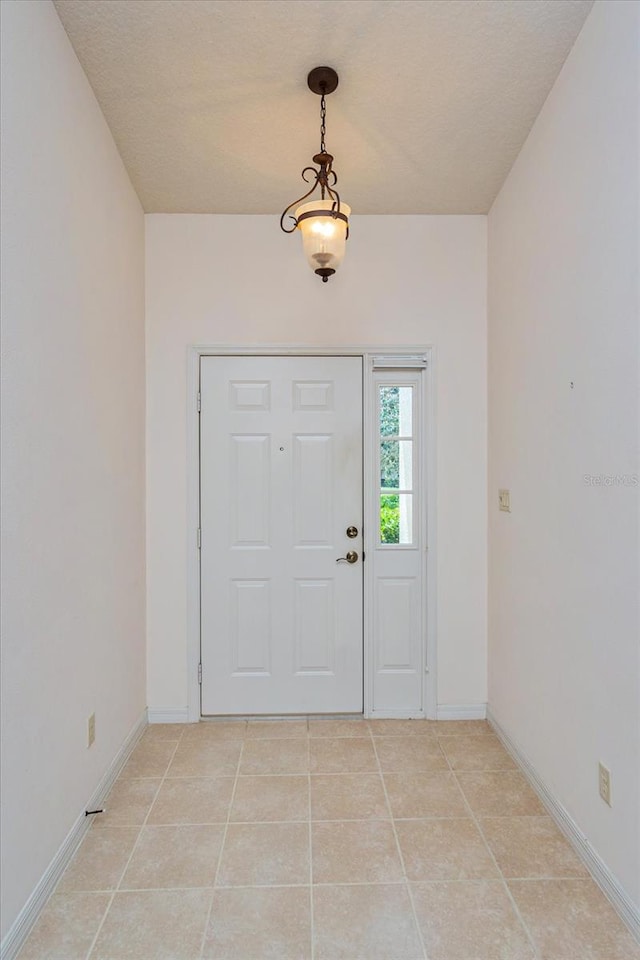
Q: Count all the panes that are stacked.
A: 3